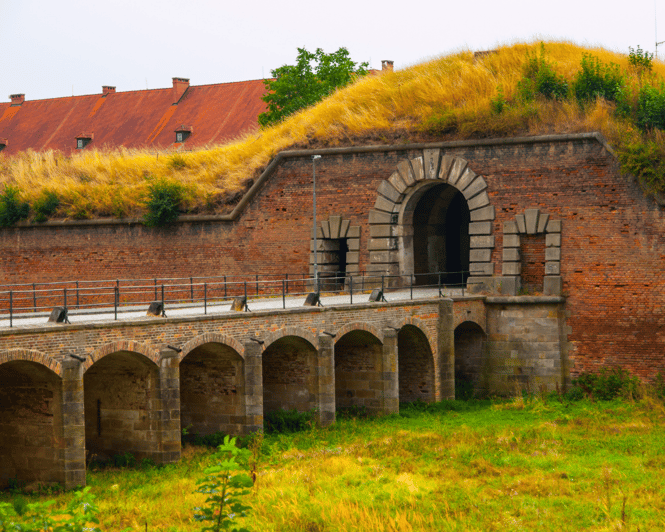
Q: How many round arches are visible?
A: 8